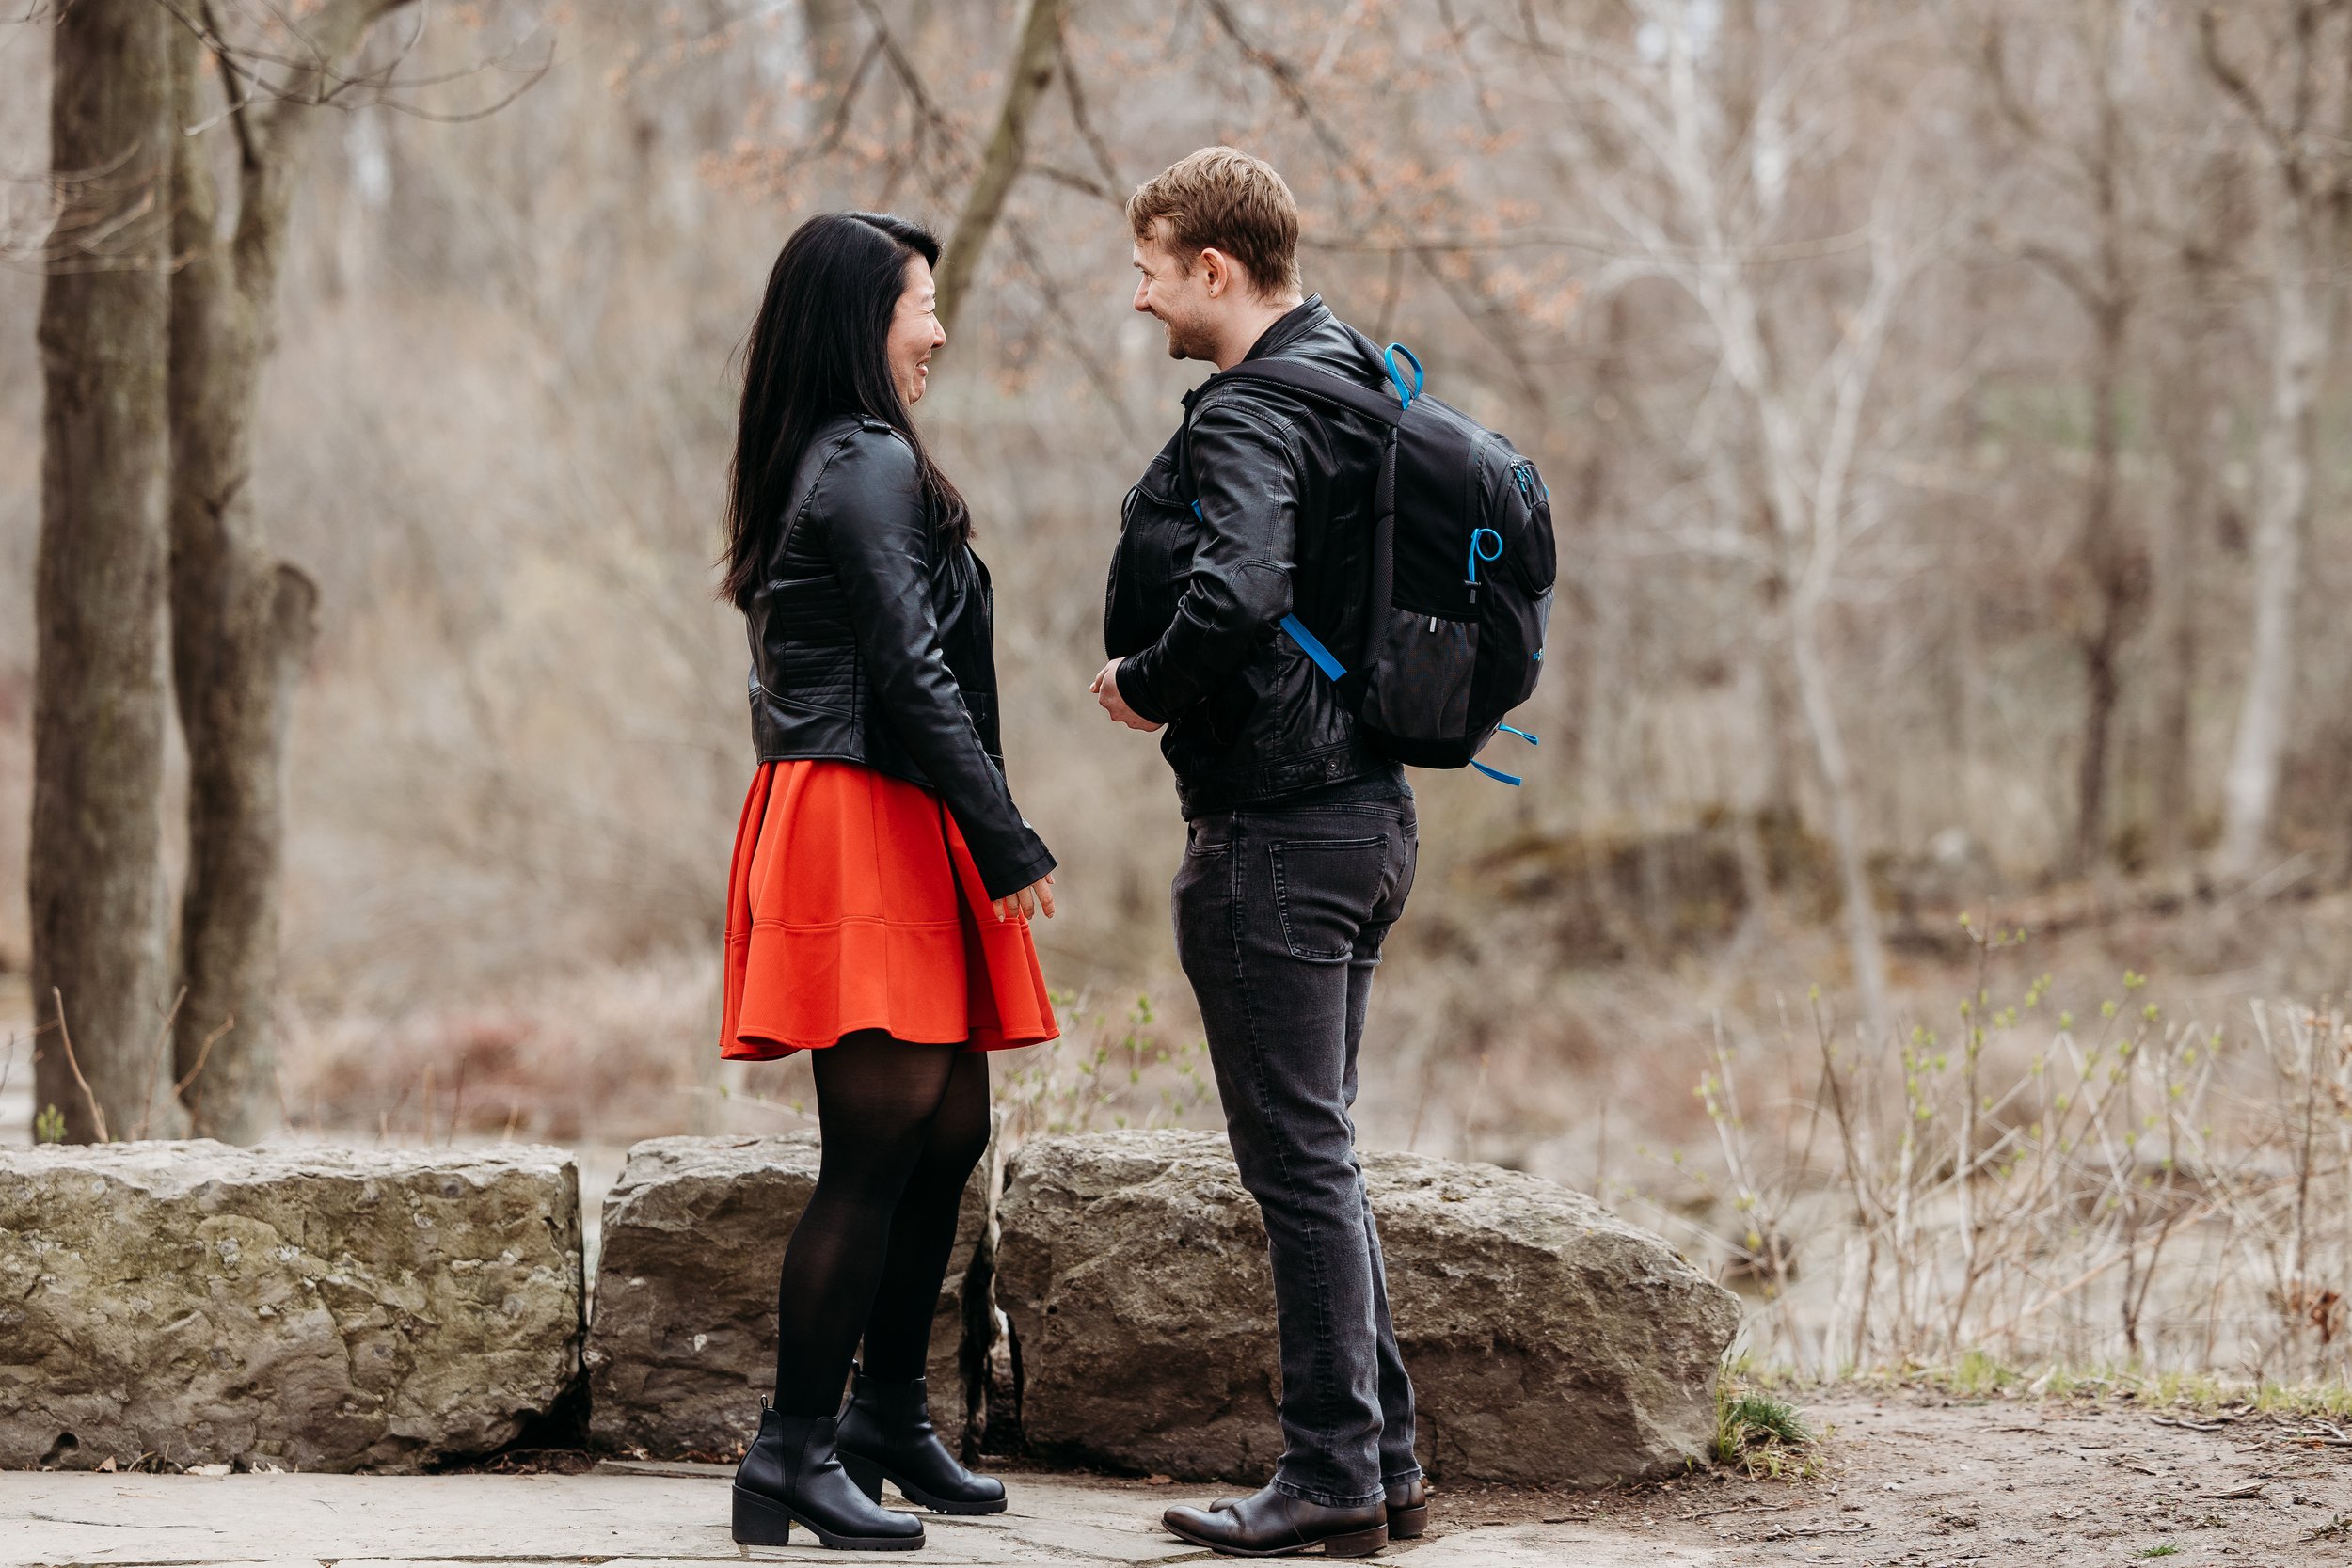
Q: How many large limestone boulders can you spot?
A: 3